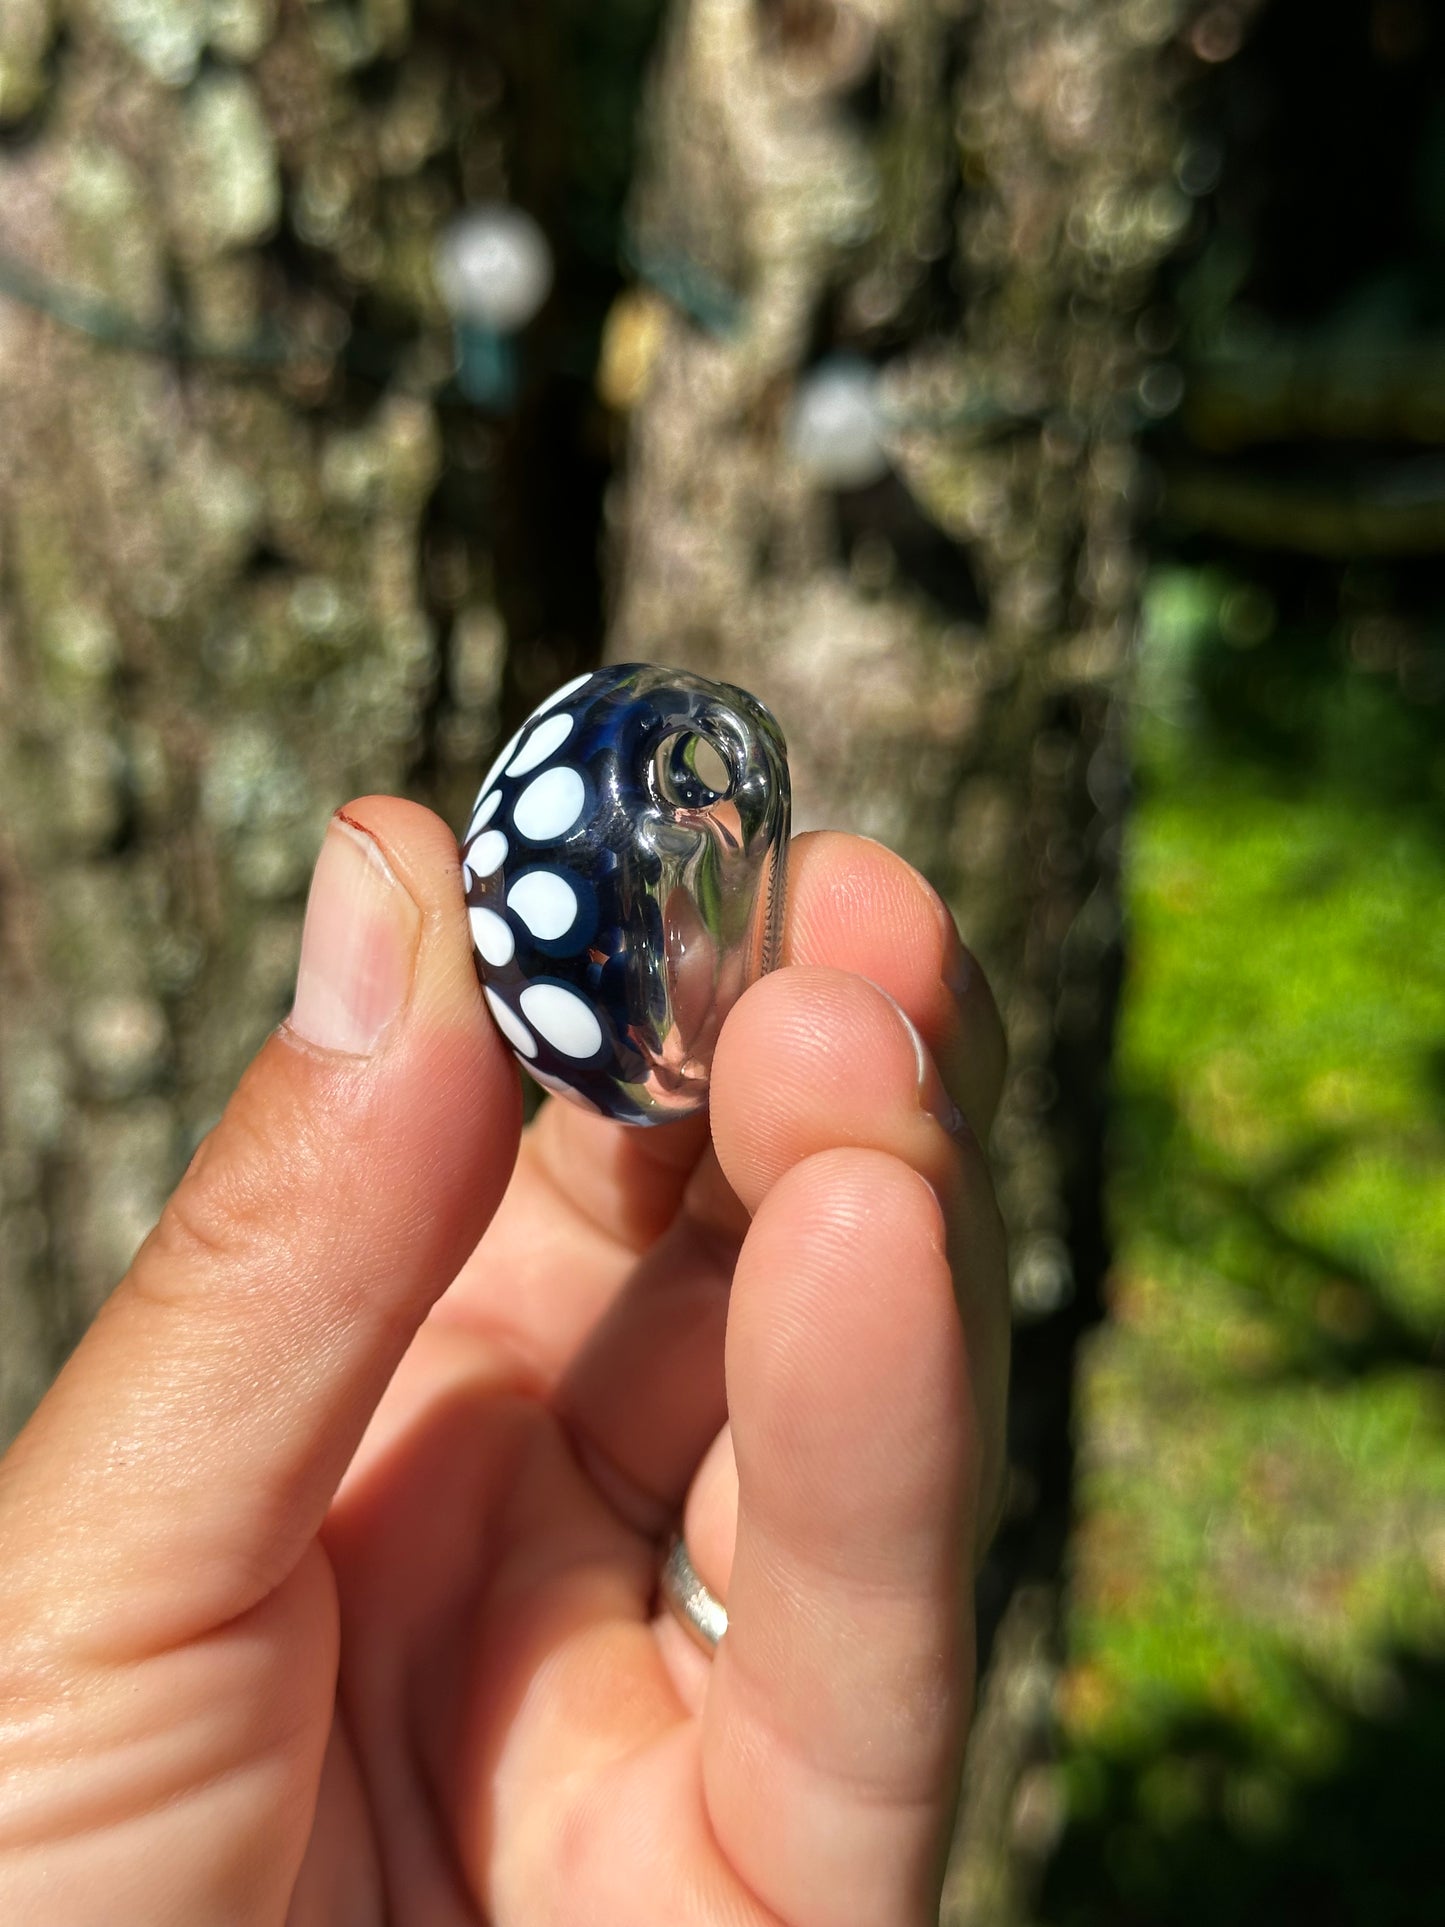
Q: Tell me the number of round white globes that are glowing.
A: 2